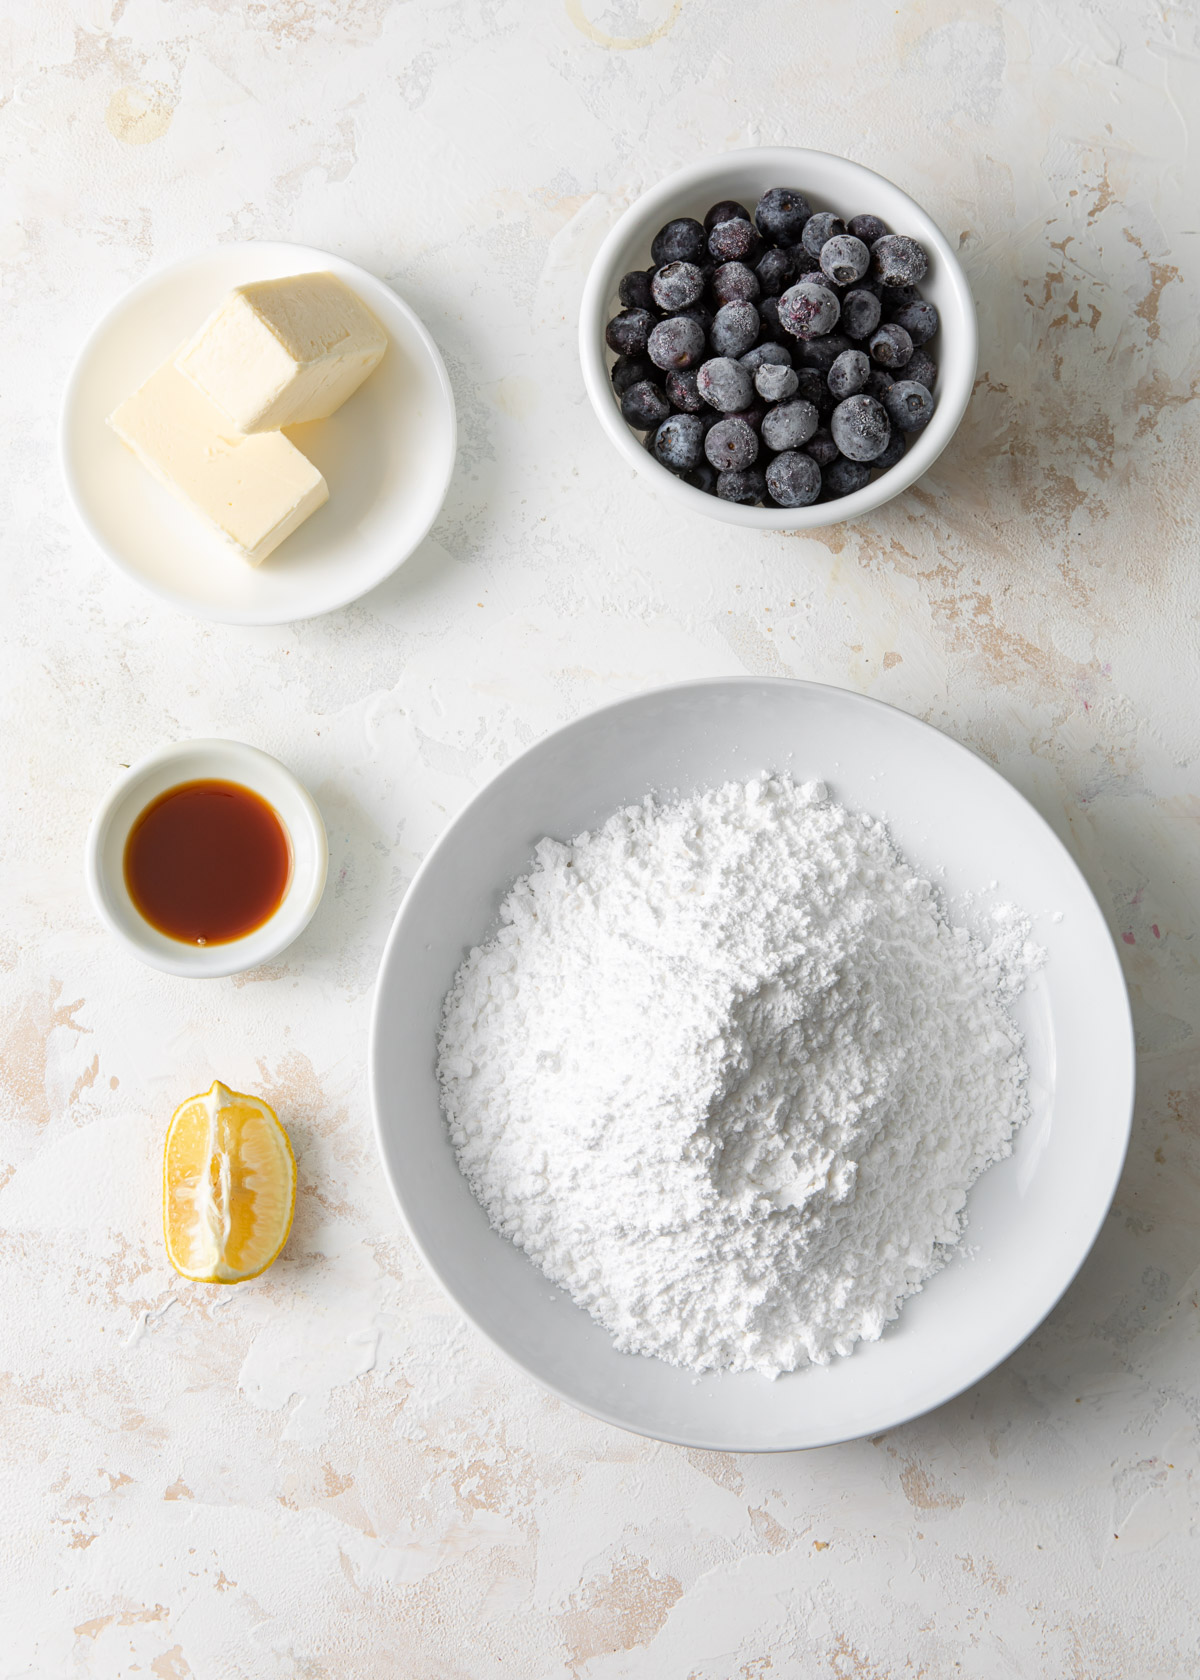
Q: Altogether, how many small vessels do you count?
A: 3